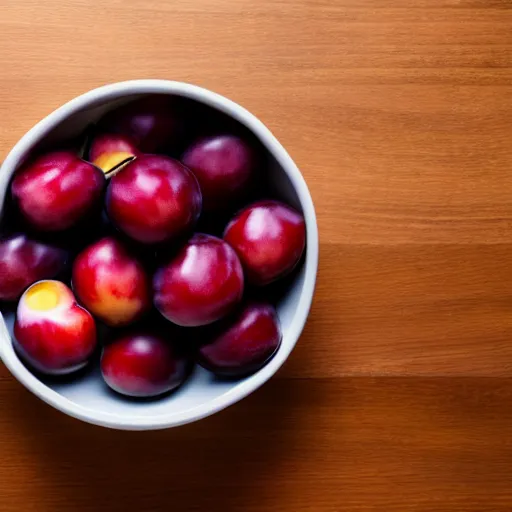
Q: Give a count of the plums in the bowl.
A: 12